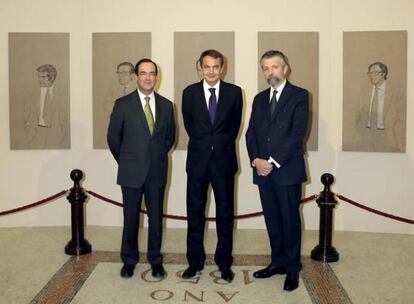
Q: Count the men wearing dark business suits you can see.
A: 3